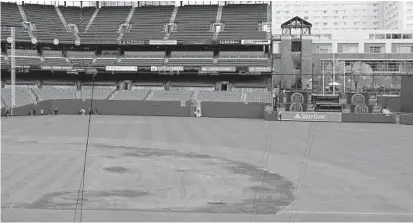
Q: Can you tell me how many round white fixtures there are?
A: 4